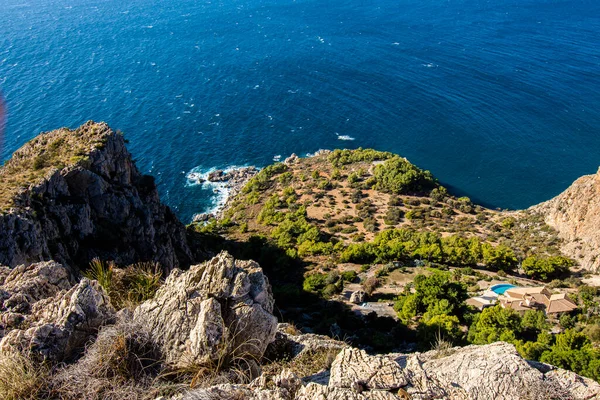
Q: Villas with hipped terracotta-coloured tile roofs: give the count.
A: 1